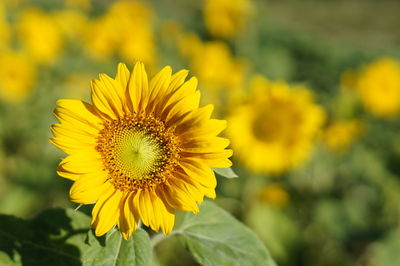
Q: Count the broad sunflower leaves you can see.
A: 3